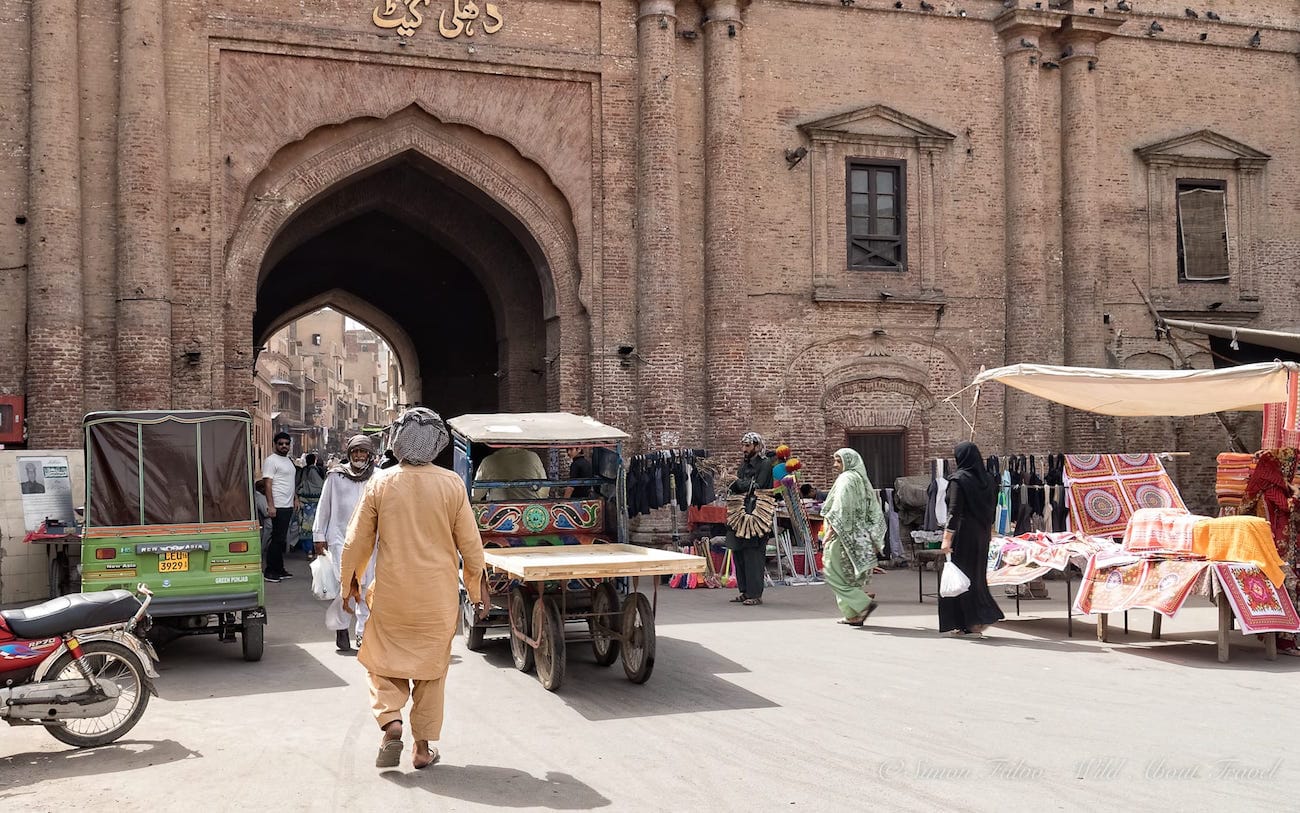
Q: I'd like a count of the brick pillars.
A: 6